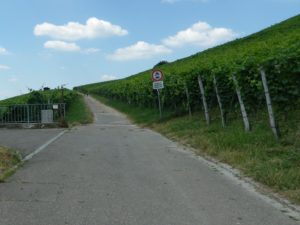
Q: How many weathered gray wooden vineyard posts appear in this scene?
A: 5